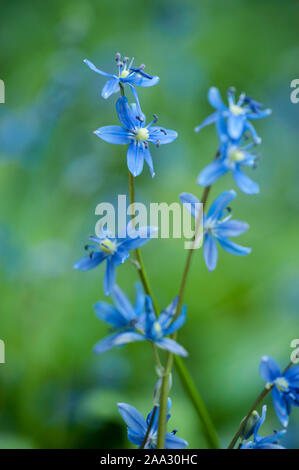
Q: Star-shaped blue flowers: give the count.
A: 11